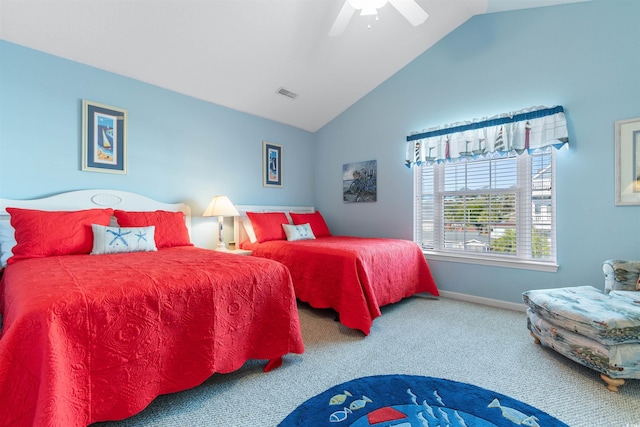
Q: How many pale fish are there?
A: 4